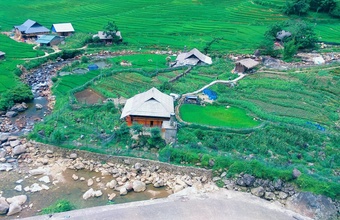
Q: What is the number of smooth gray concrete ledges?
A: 1